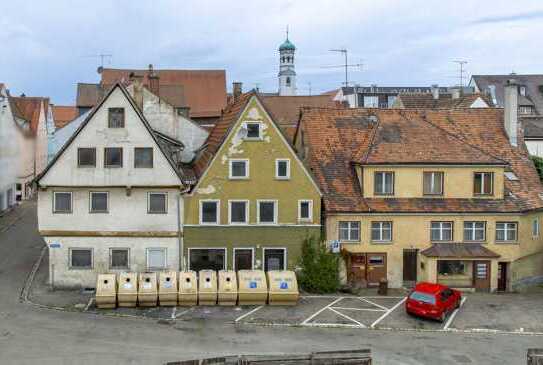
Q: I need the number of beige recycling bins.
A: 9